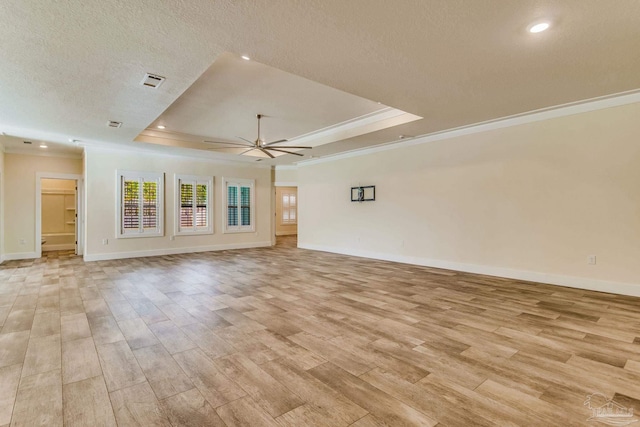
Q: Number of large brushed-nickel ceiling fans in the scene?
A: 1